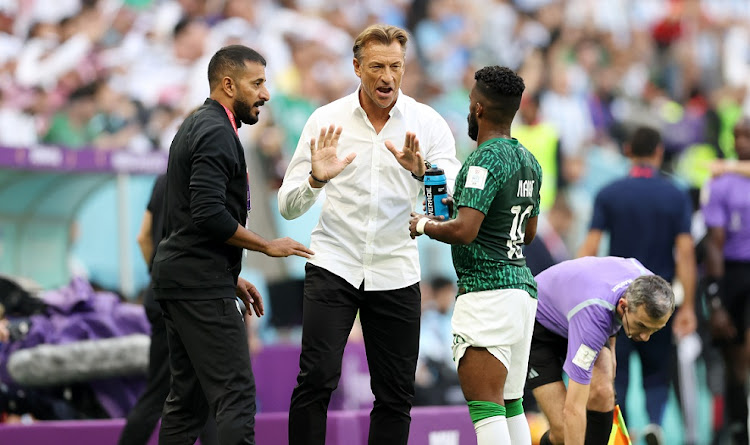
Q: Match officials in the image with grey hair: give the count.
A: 1